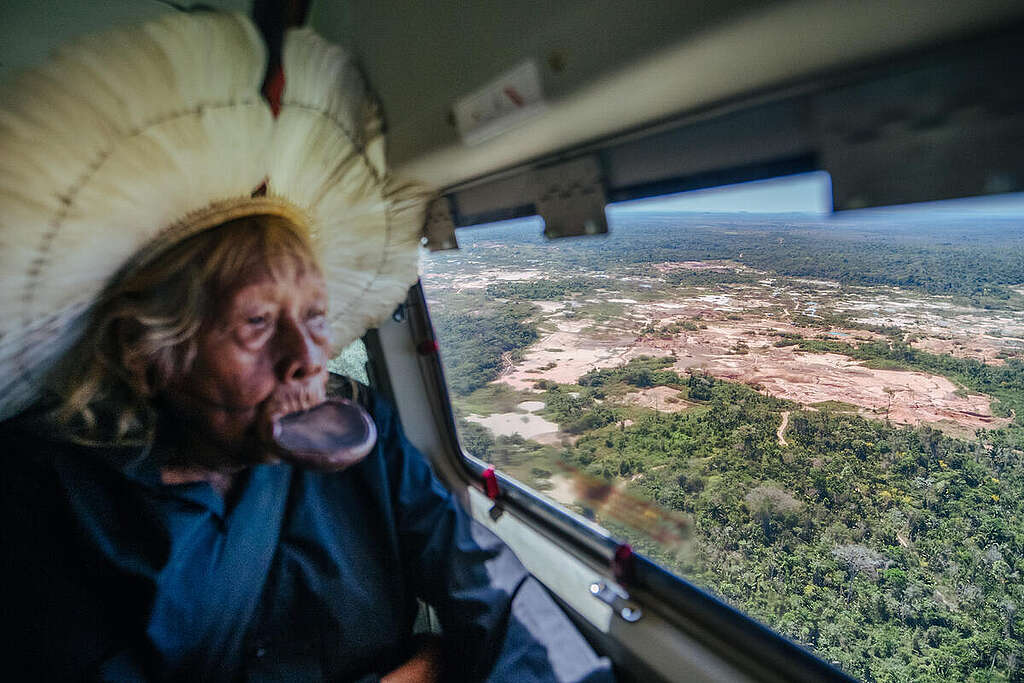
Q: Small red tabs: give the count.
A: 3